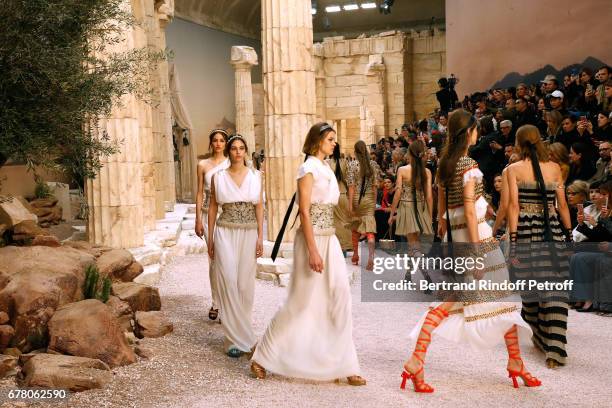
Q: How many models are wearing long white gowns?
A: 3